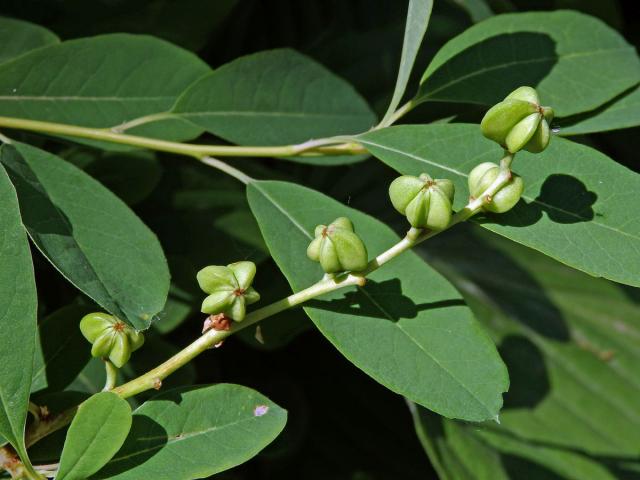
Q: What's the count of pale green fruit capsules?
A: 6